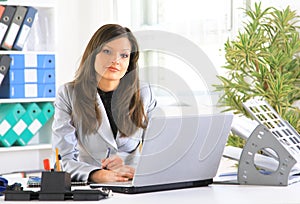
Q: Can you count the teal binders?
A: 3